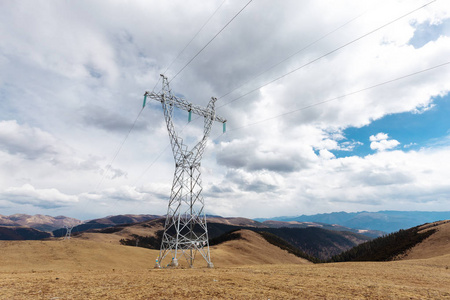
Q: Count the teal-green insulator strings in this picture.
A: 3